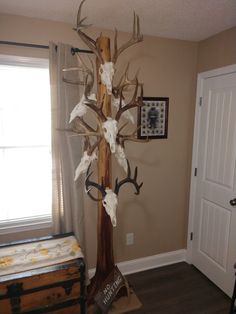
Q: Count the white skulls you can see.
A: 7